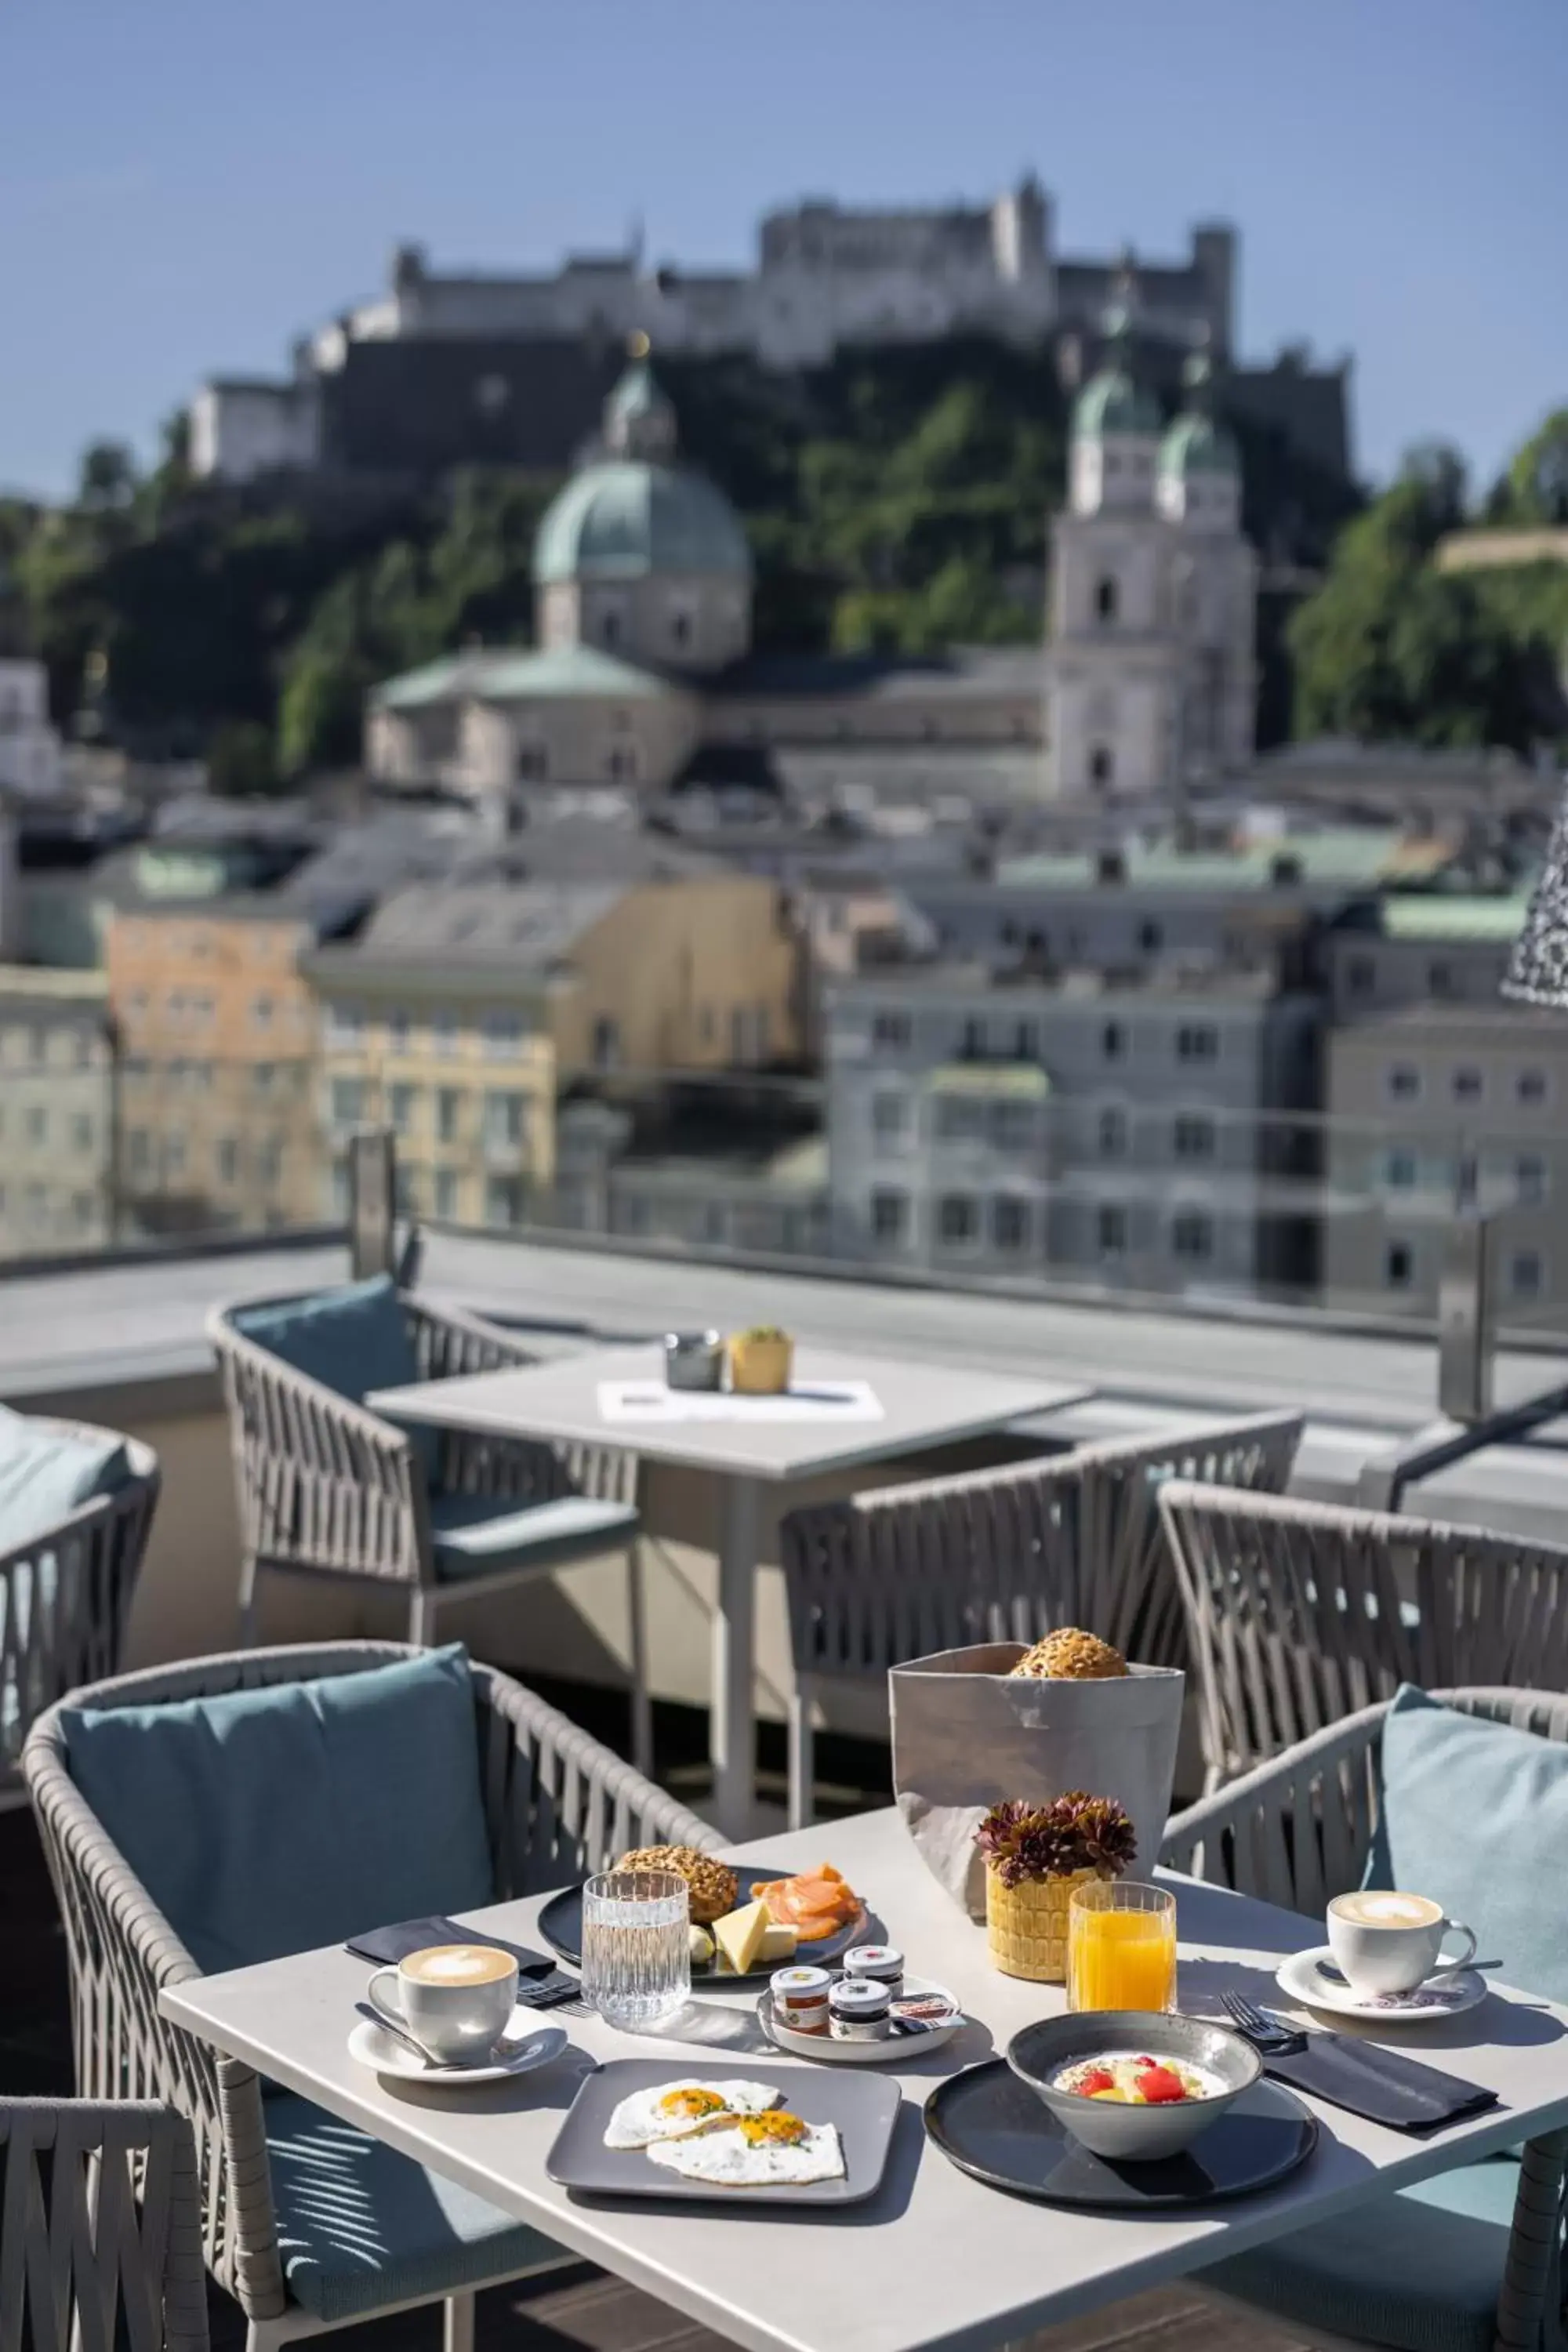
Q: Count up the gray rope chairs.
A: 7